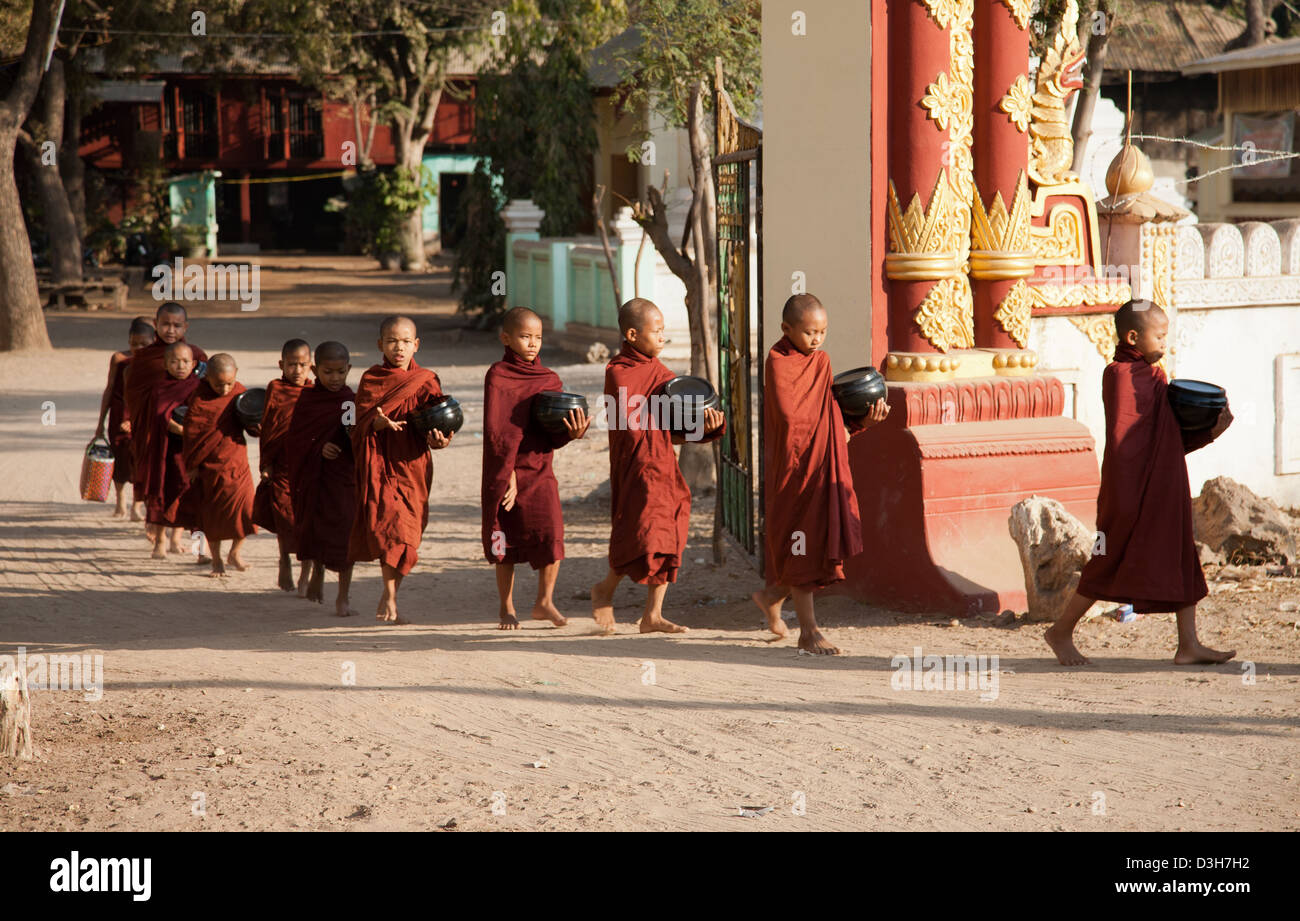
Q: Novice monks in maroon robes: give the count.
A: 11